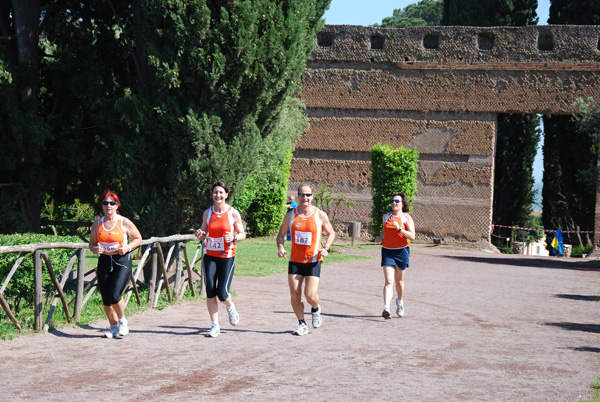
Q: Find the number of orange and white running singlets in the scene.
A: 4